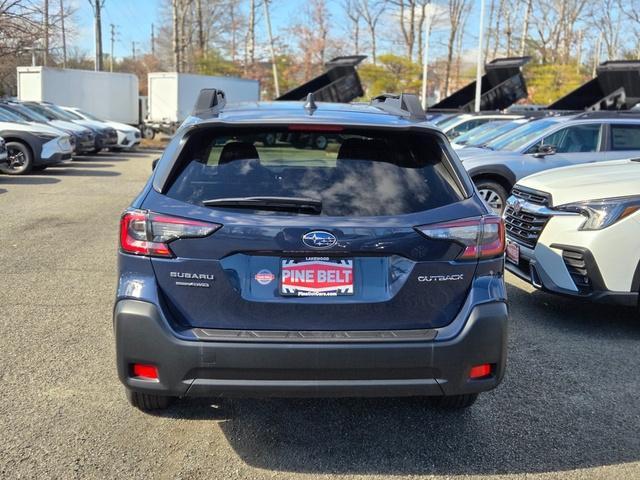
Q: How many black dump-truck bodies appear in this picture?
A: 3